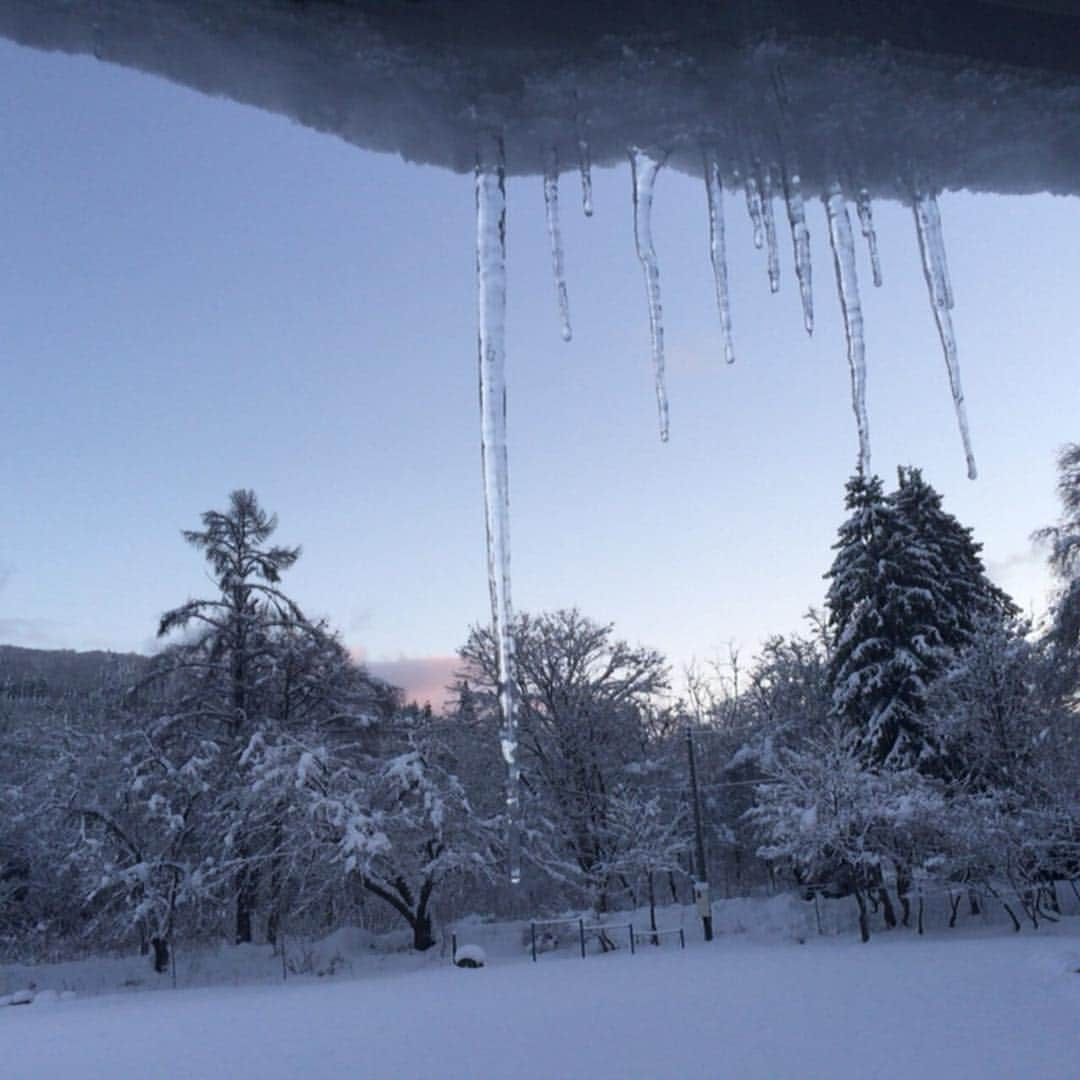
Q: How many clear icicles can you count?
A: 12